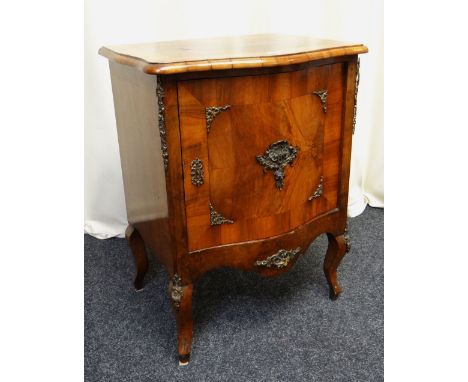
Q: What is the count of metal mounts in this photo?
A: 11